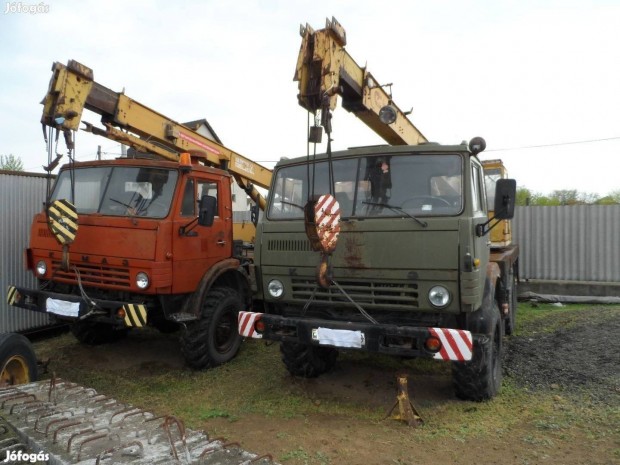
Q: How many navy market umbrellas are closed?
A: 0